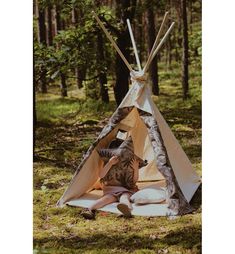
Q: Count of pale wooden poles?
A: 4